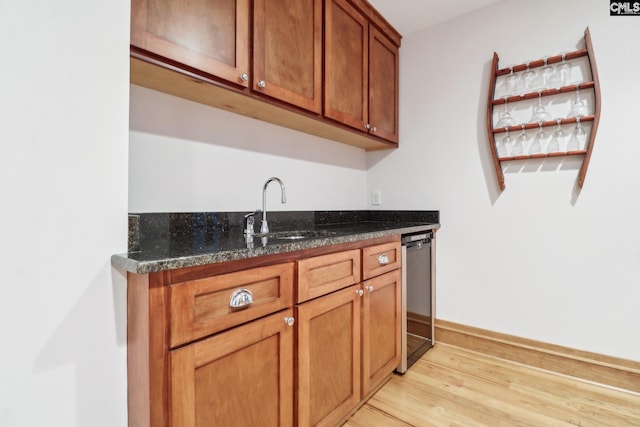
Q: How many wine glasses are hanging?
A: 12